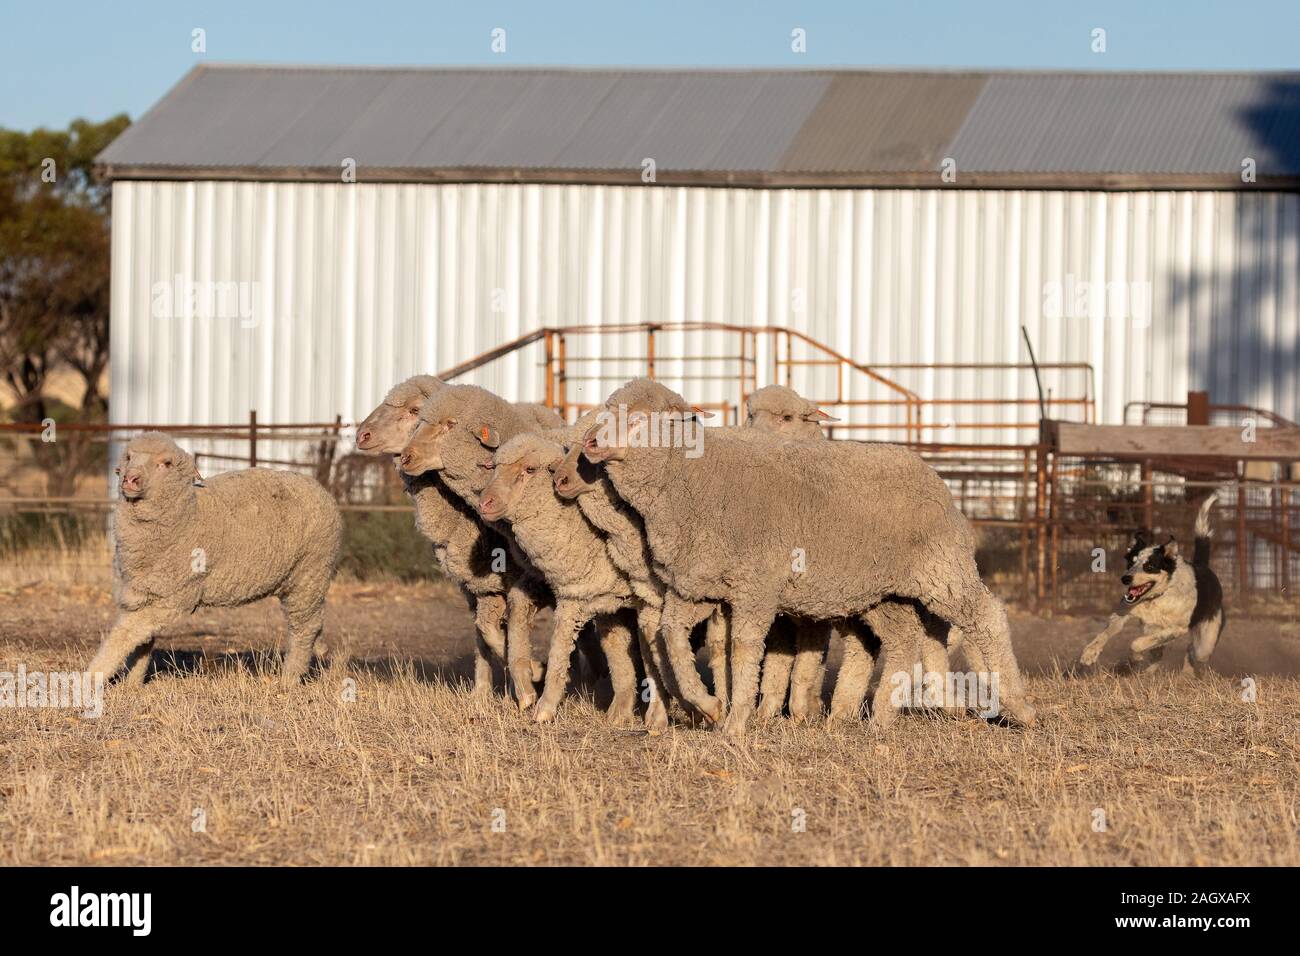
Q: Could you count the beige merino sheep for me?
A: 7